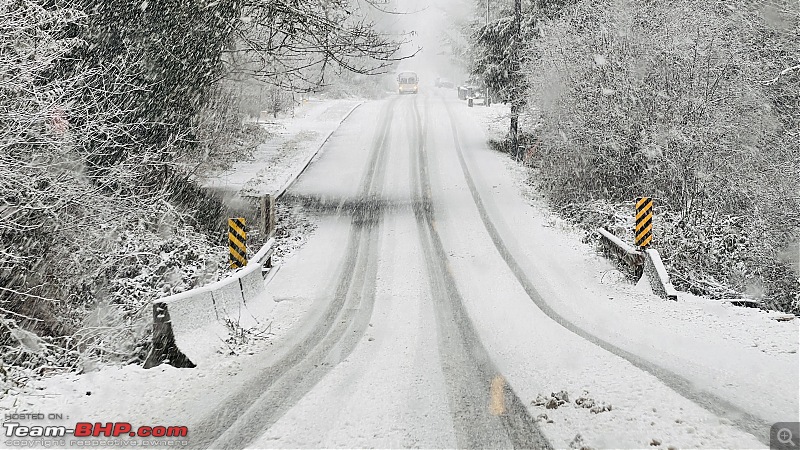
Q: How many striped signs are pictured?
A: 2